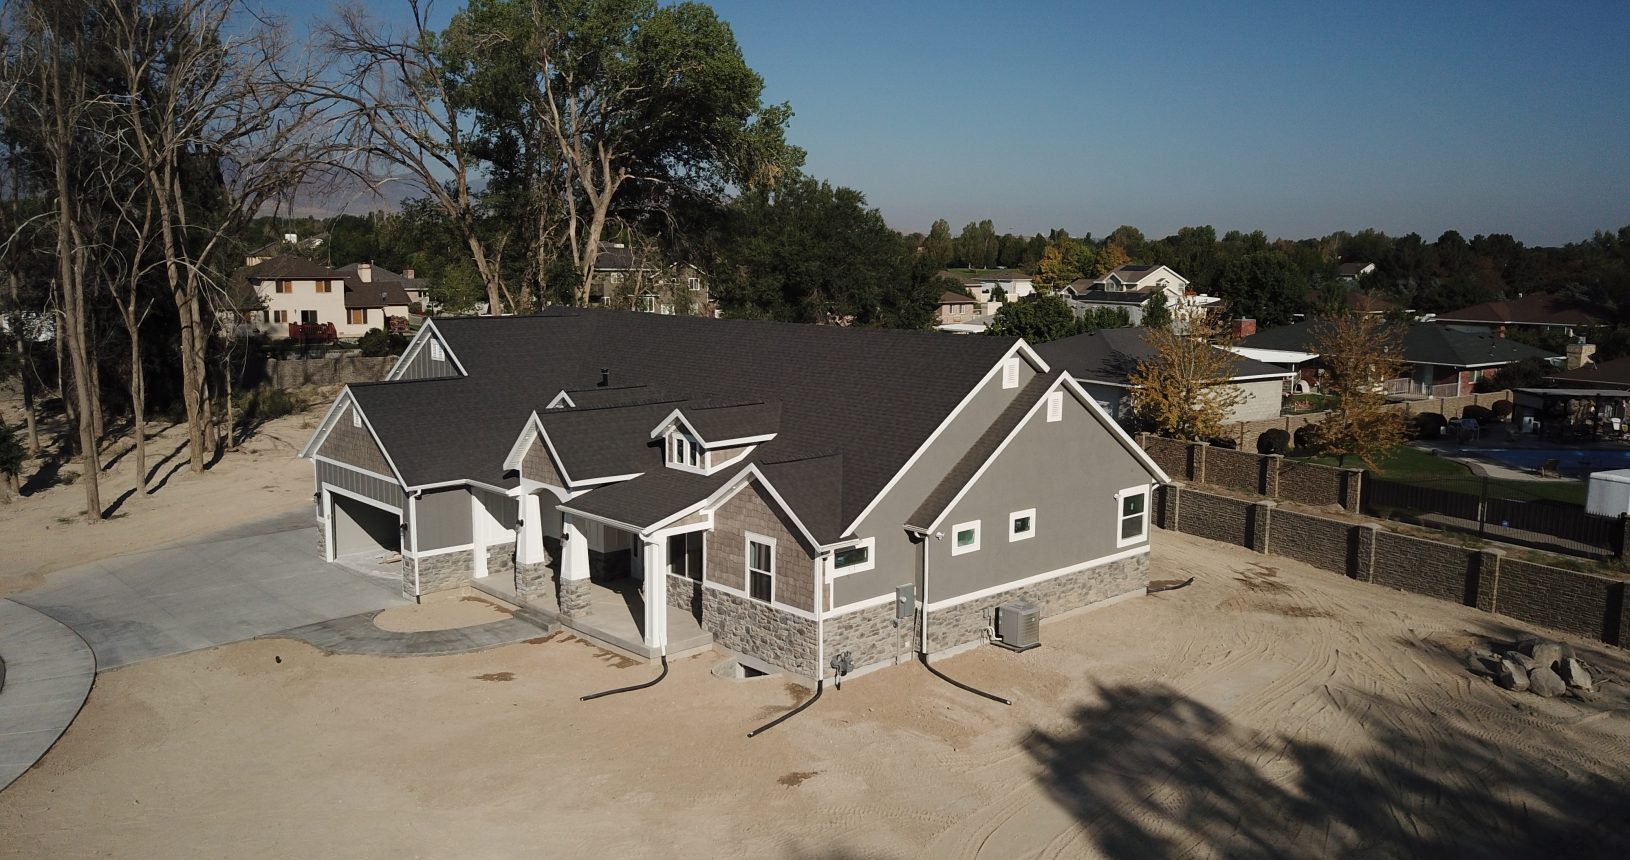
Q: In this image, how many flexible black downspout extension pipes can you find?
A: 4